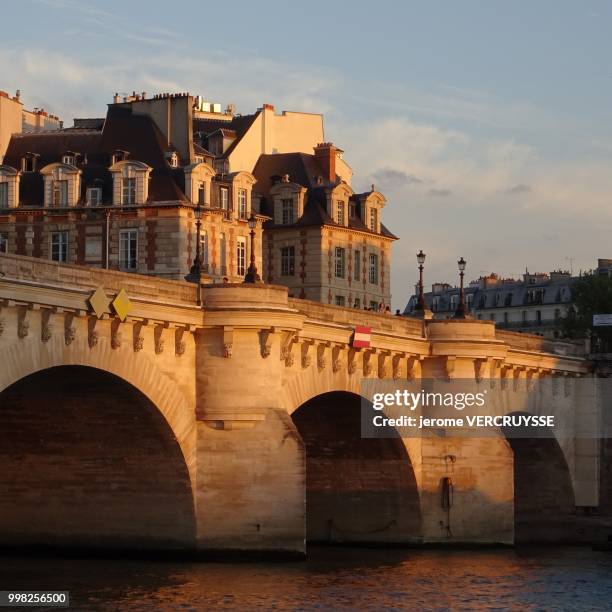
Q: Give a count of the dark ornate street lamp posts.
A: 4